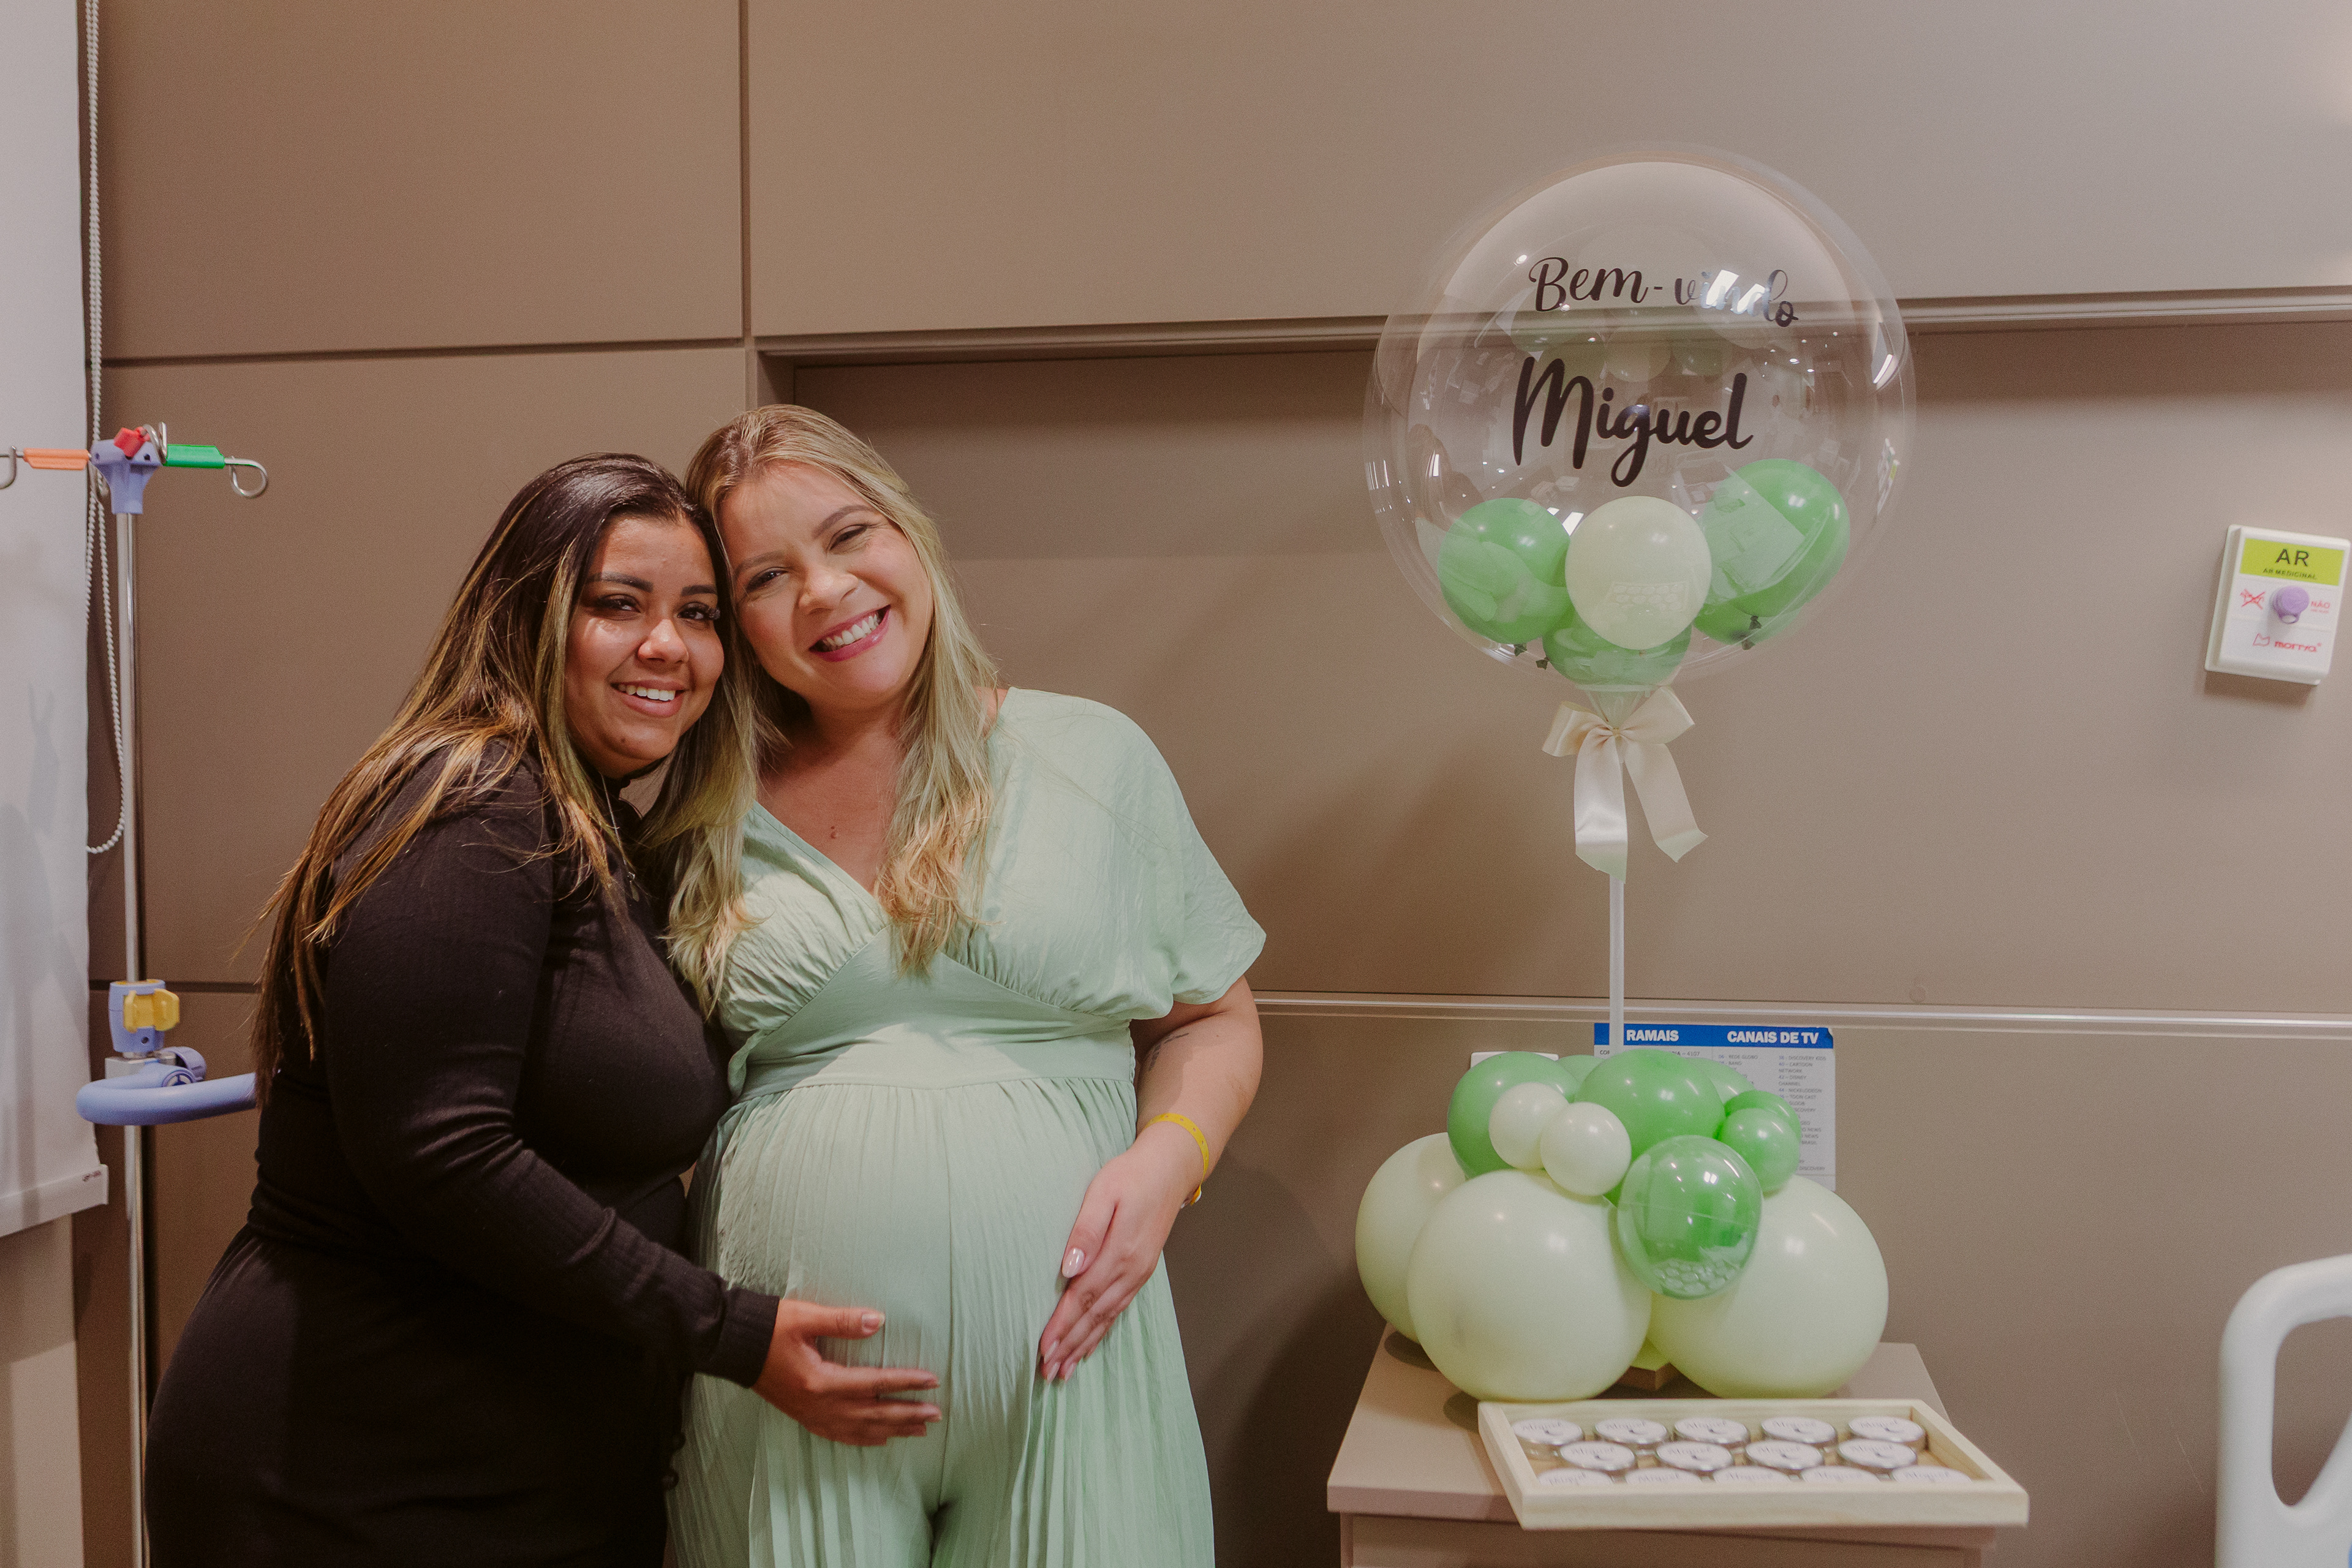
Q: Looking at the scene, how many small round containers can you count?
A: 14